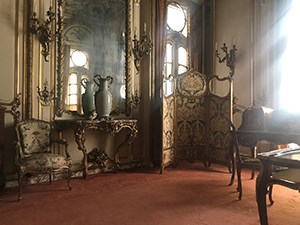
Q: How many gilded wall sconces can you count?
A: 3